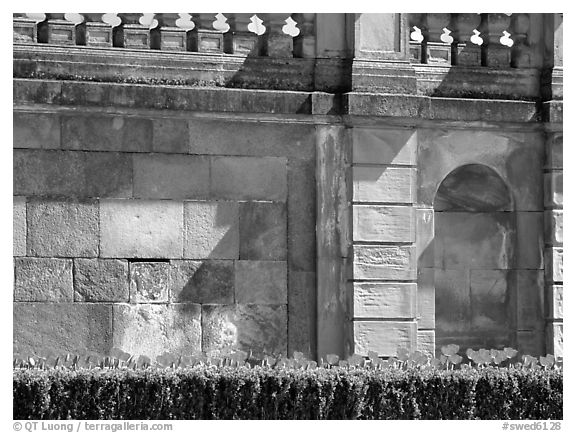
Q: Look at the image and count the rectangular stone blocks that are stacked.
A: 6